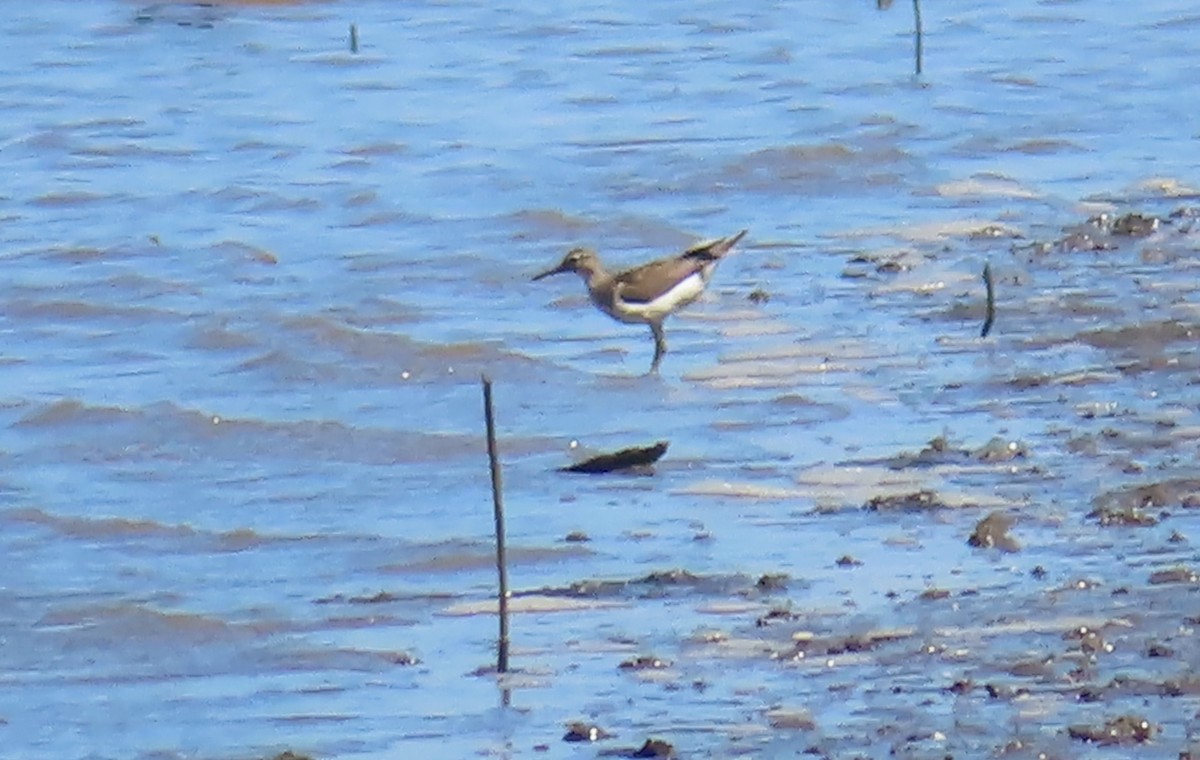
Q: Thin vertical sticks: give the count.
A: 4